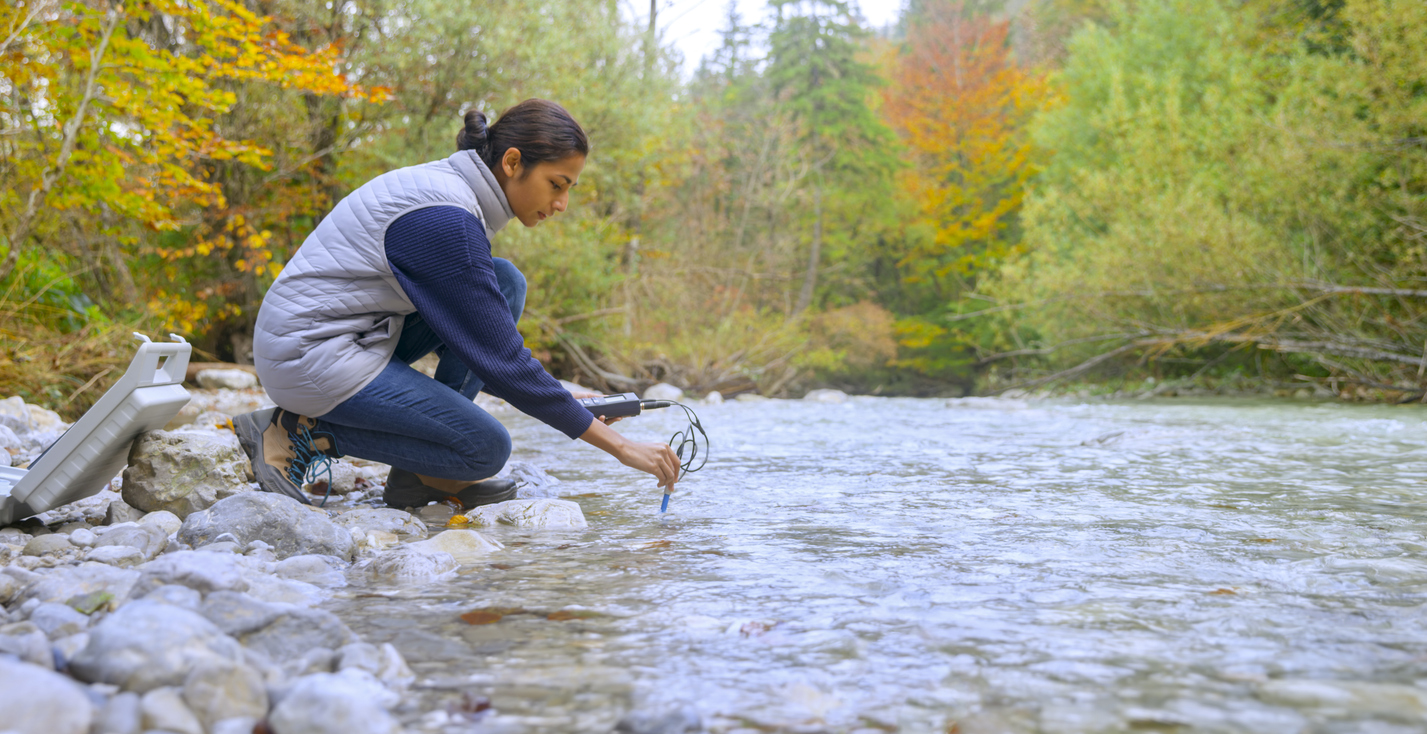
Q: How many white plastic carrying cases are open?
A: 1